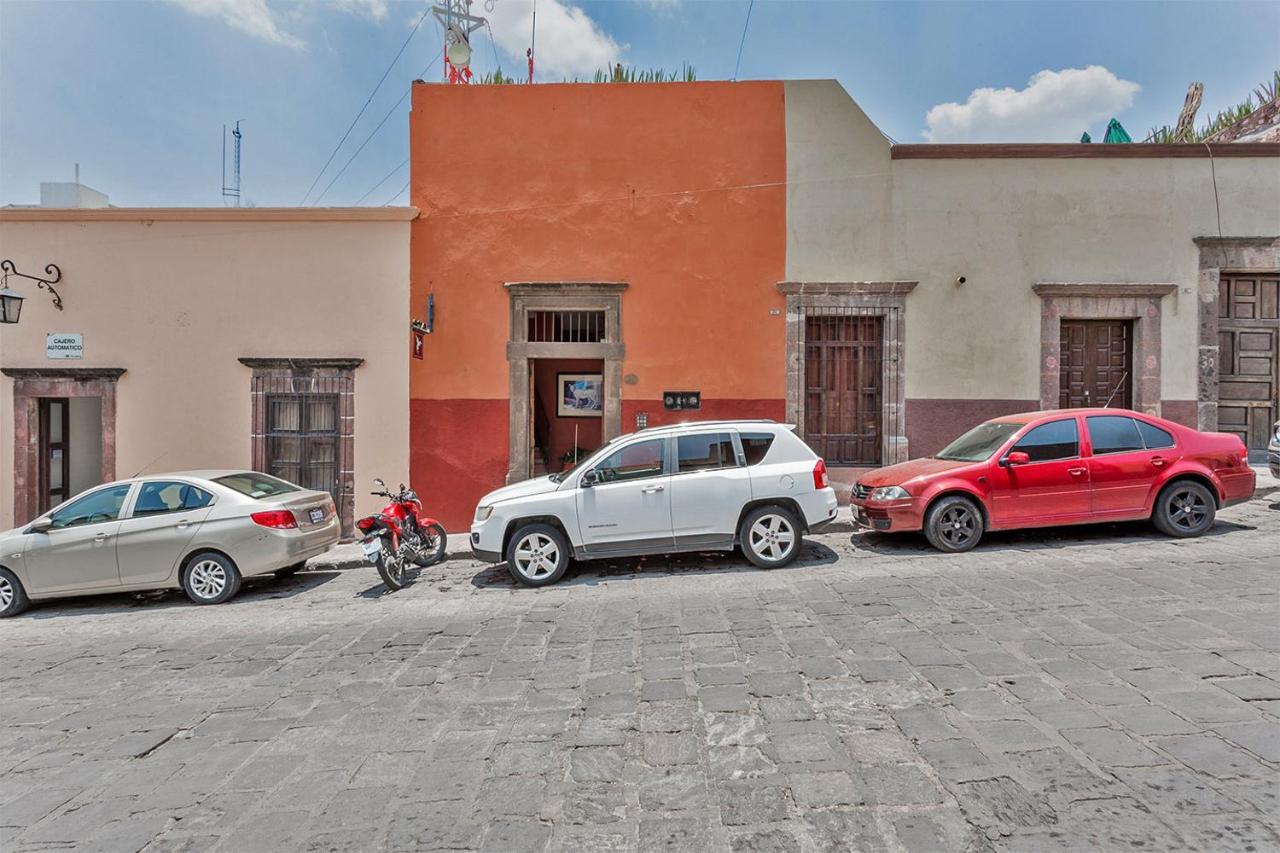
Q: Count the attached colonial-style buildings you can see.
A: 3